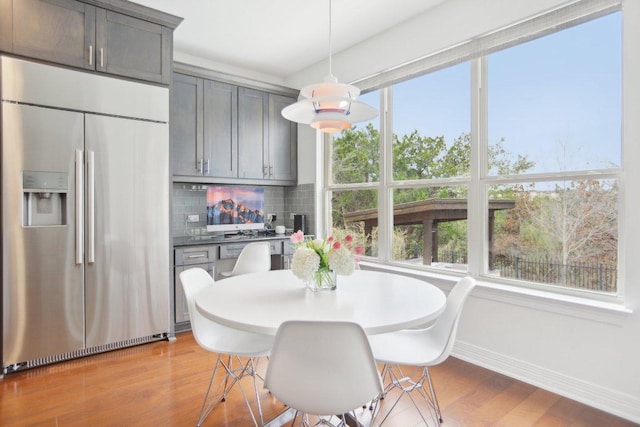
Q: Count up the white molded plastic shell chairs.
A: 4